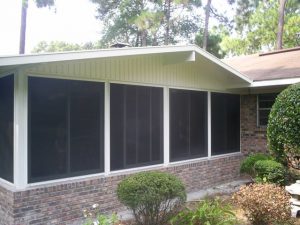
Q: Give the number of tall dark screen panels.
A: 5